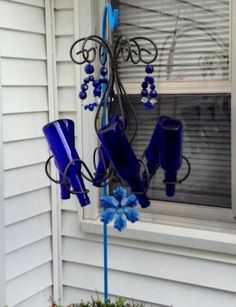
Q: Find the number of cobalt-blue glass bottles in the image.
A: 6